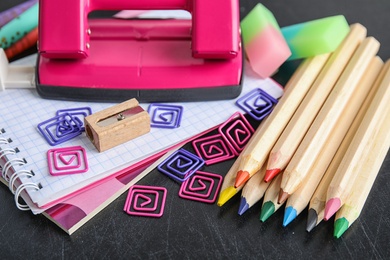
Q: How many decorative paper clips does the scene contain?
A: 10